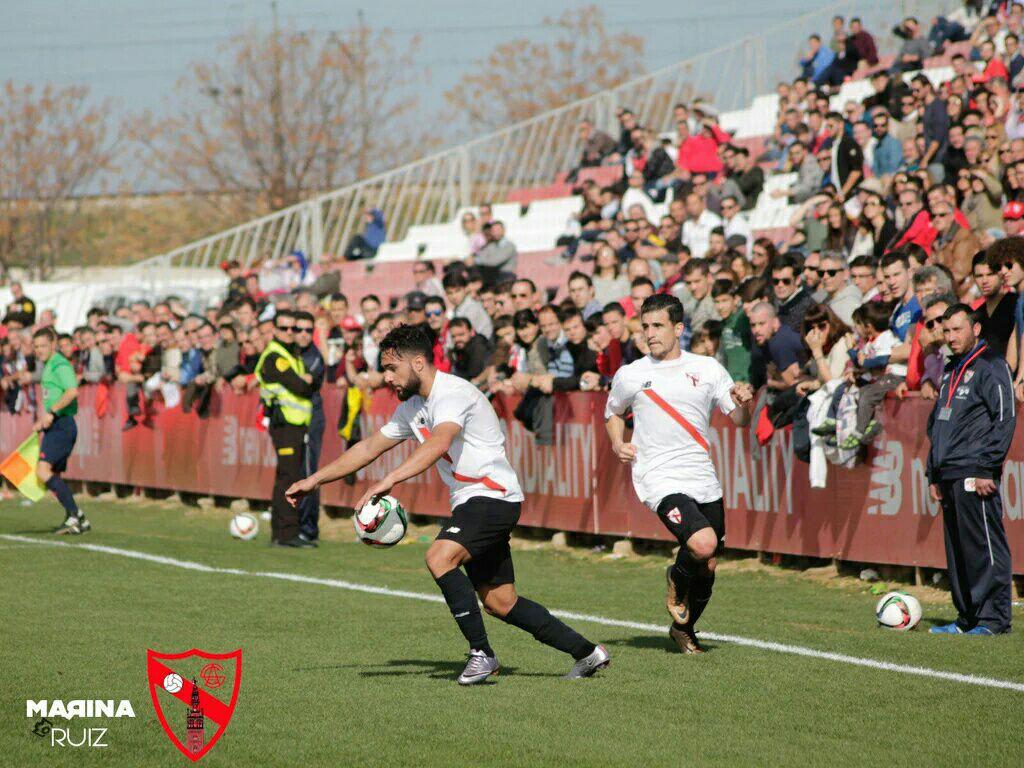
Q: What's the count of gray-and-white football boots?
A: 2